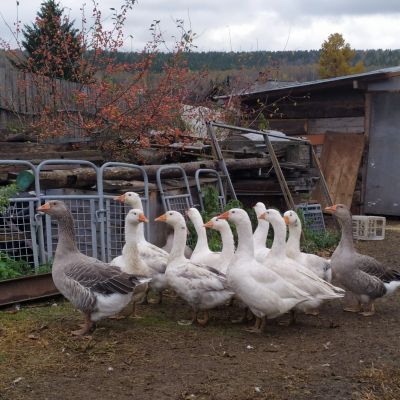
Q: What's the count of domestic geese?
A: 11